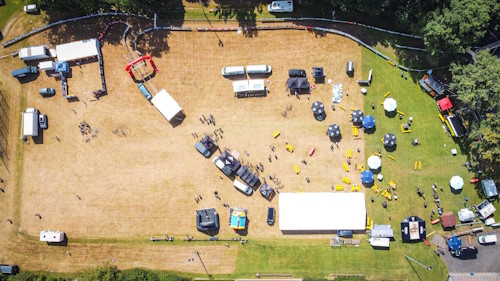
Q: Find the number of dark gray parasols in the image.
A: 4